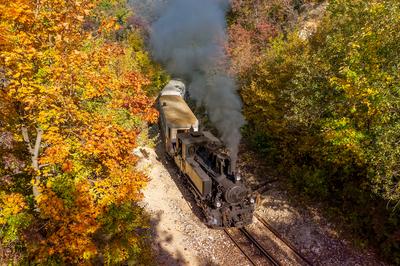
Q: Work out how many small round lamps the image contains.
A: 3